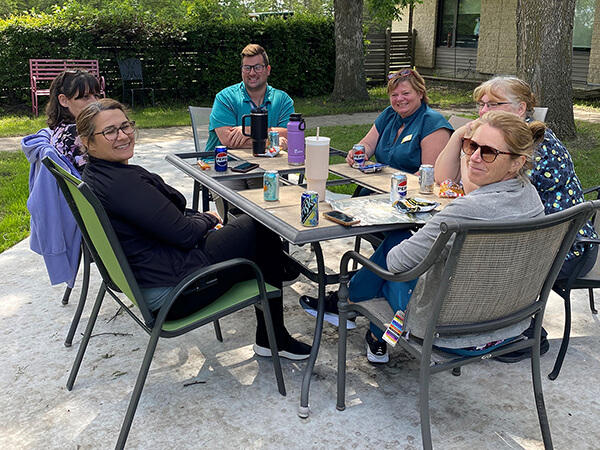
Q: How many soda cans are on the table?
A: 7